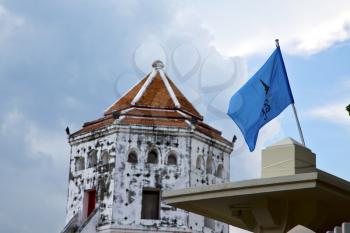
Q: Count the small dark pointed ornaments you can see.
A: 2